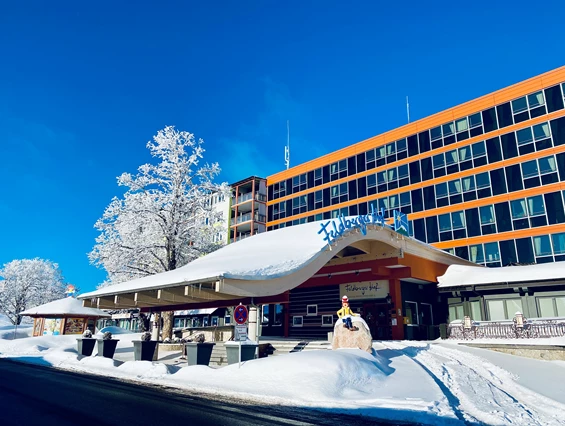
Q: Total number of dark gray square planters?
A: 5